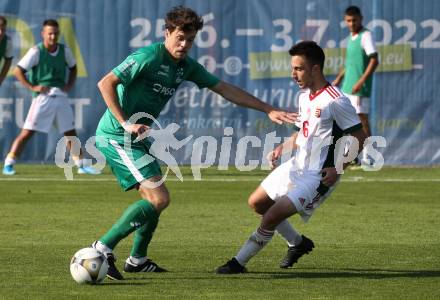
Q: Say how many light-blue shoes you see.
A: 2